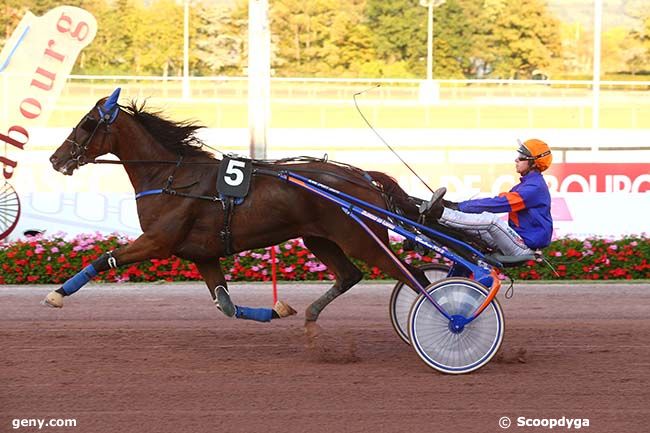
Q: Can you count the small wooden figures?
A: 0